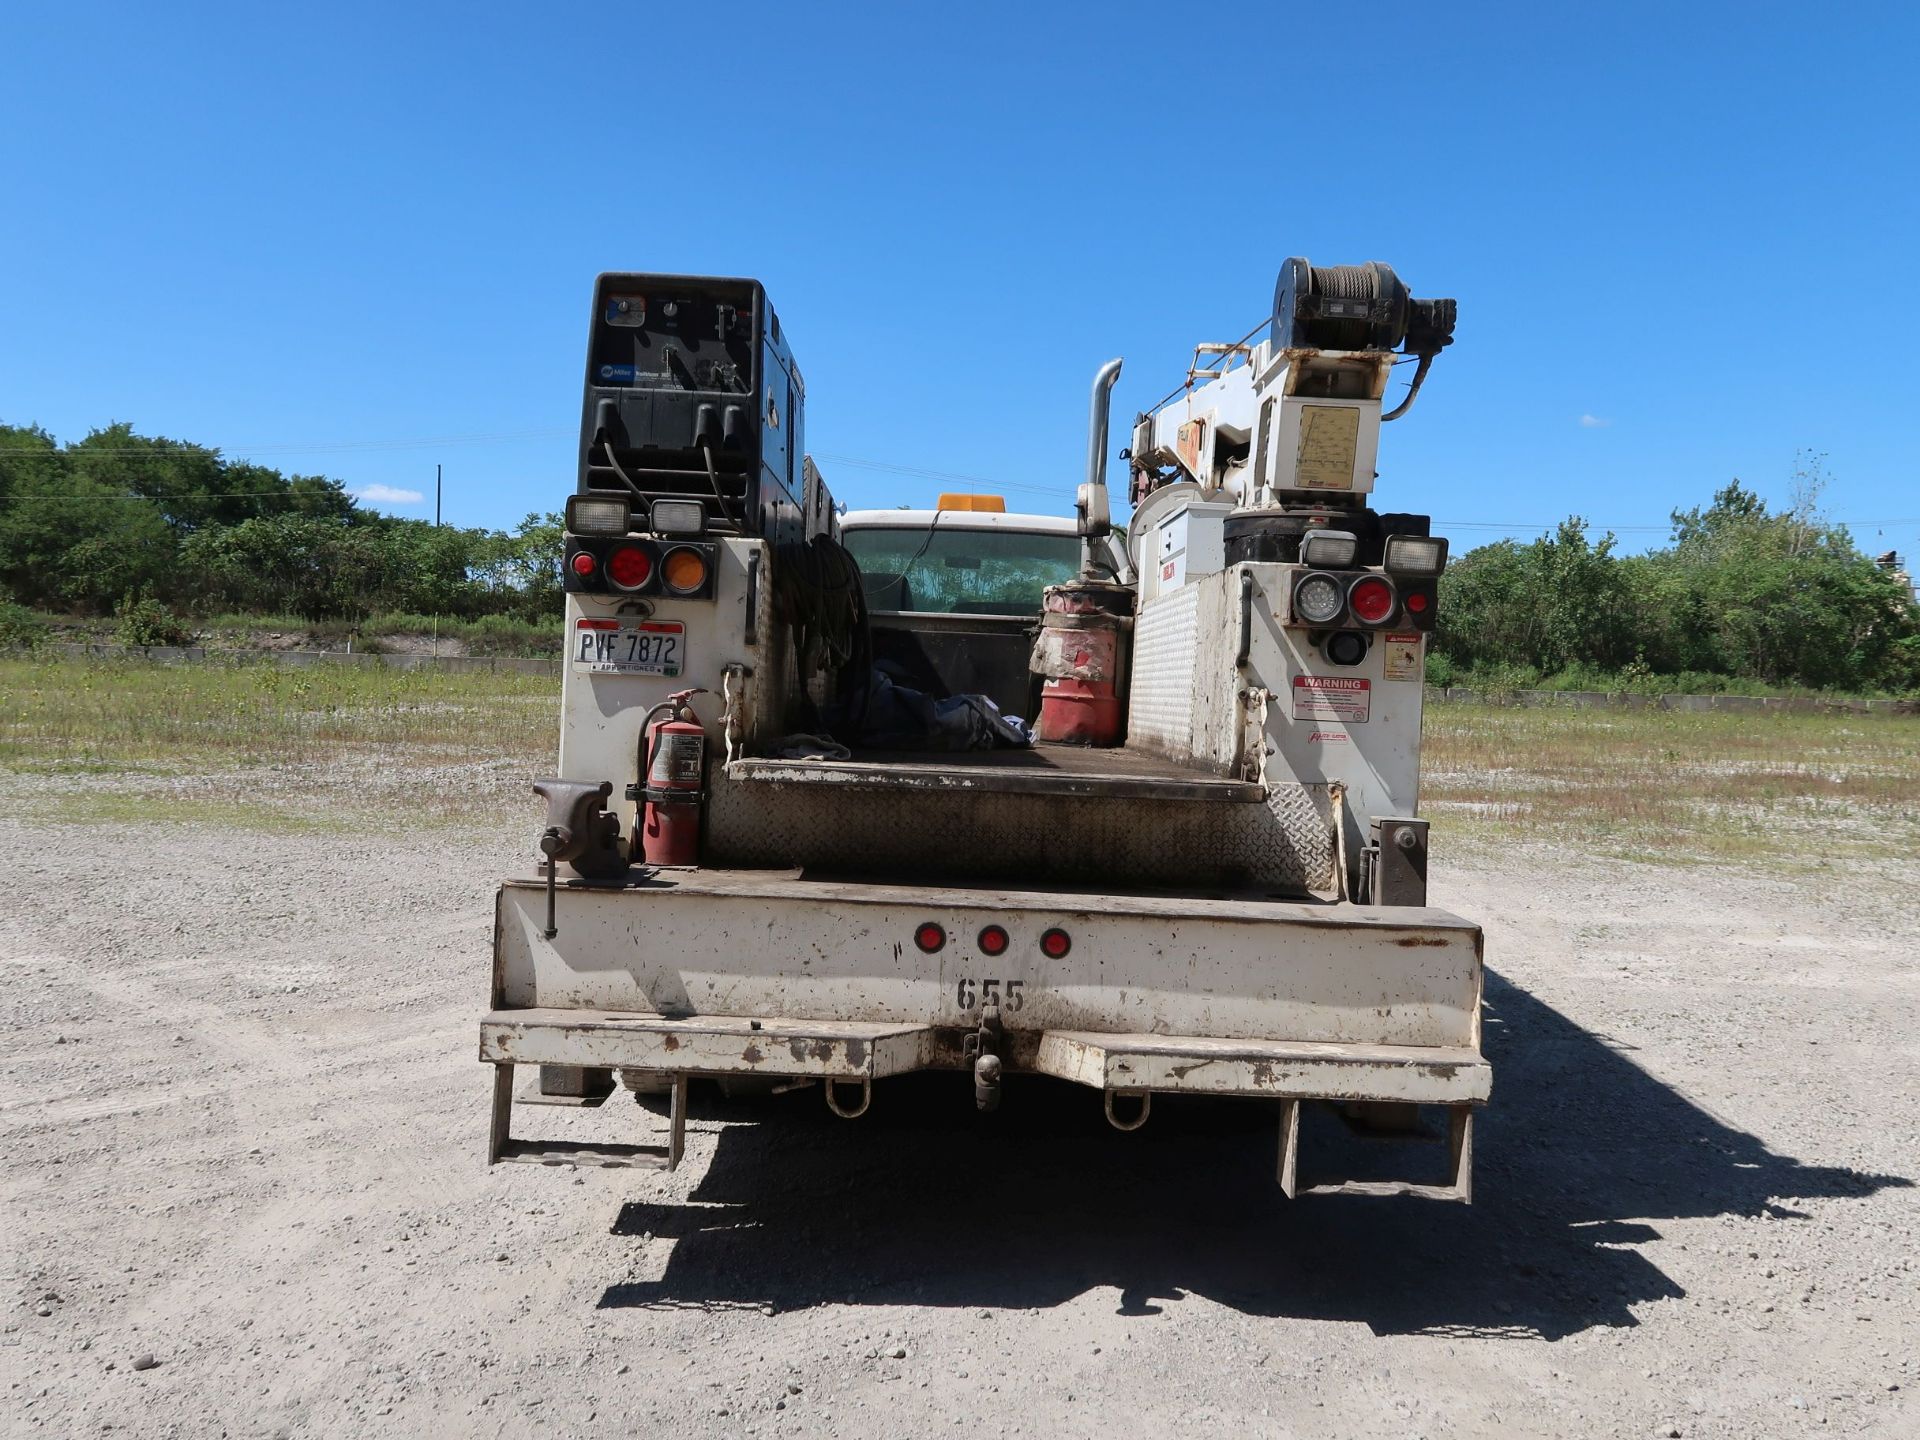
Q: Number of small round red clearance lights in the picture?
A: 5